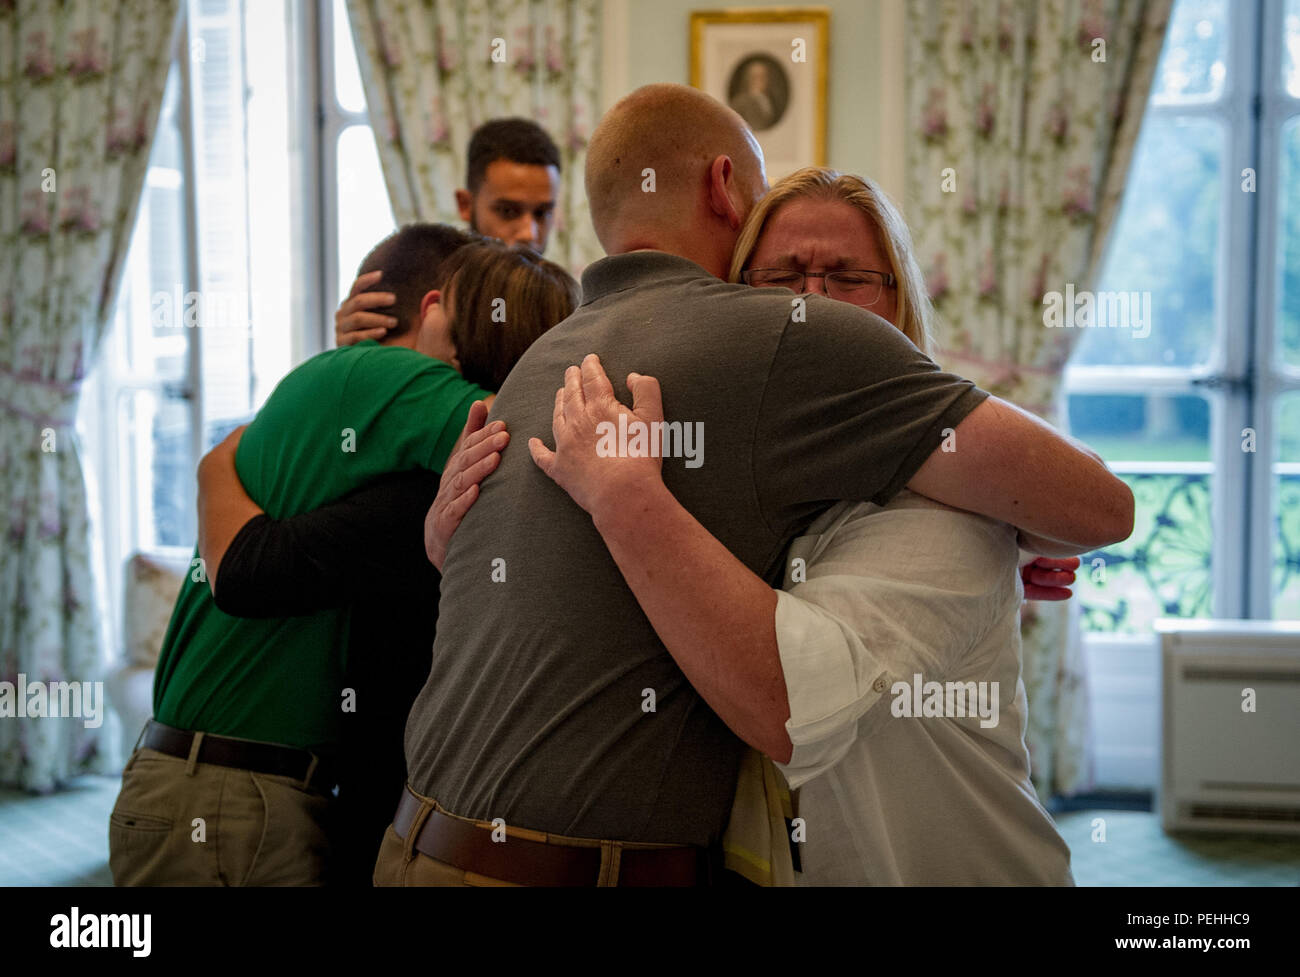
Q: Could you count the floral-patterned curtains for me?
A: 3